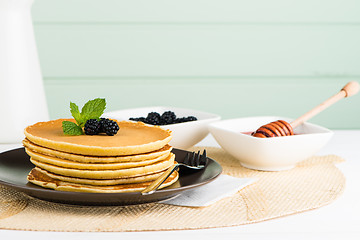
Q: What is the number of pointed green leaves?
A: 3